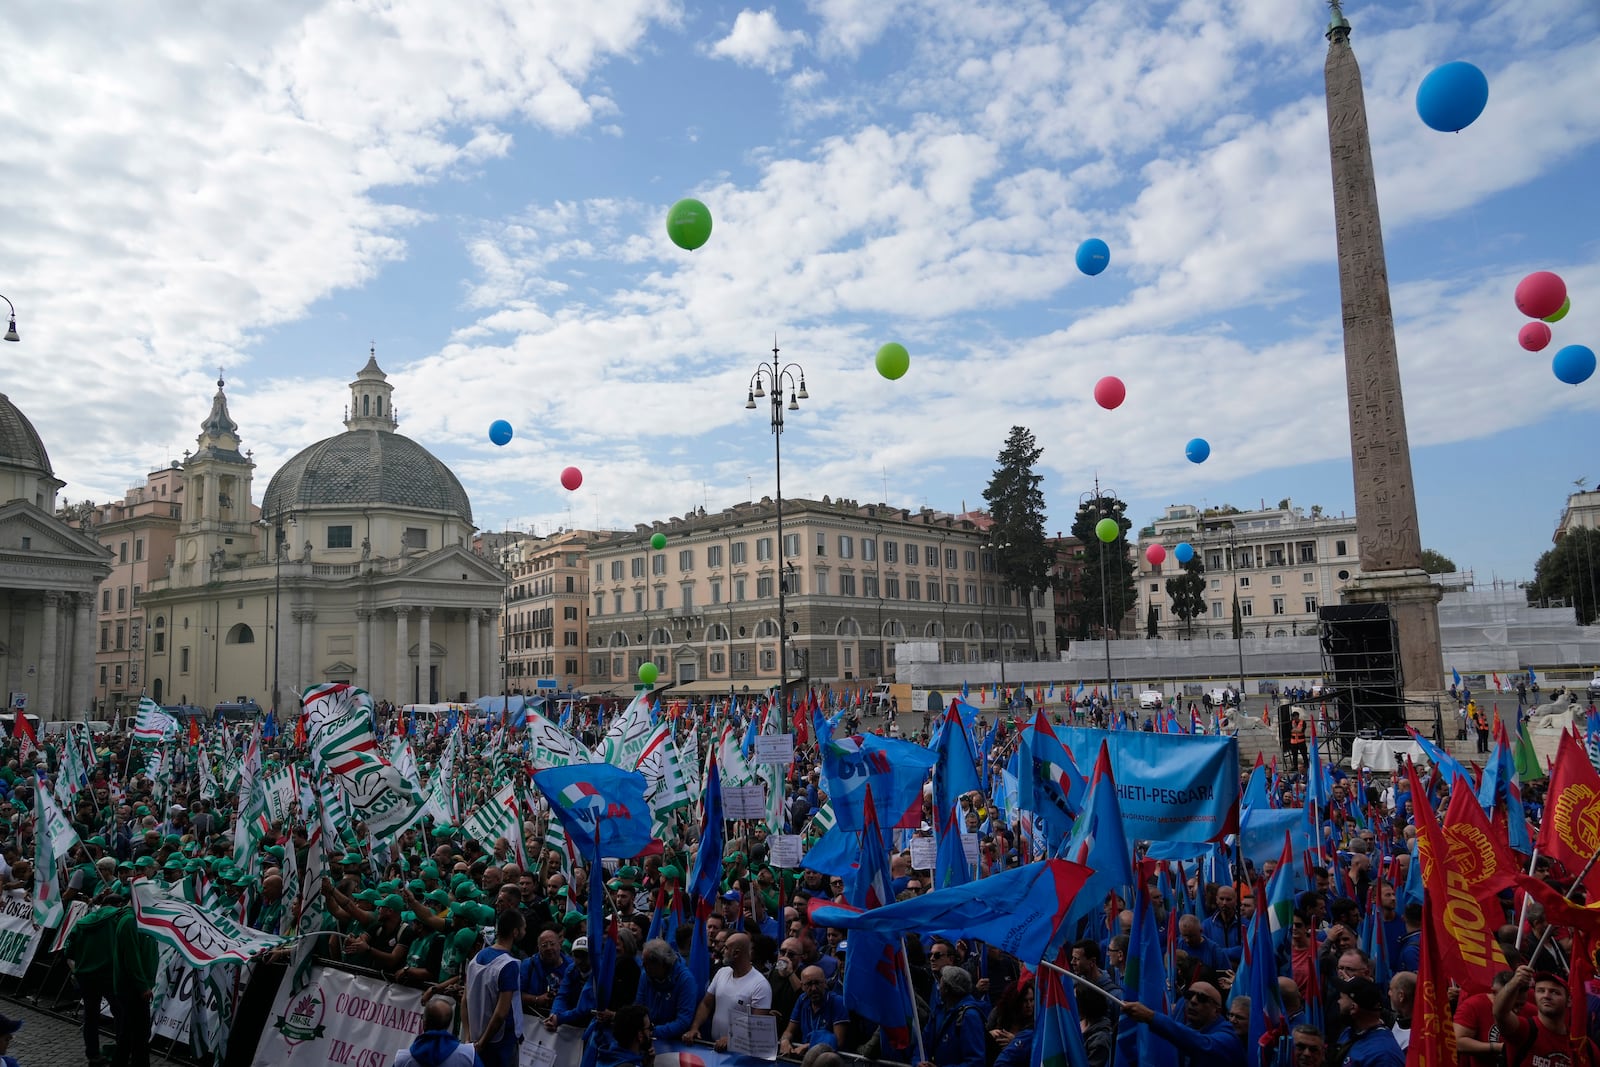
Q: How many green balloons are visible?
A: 6